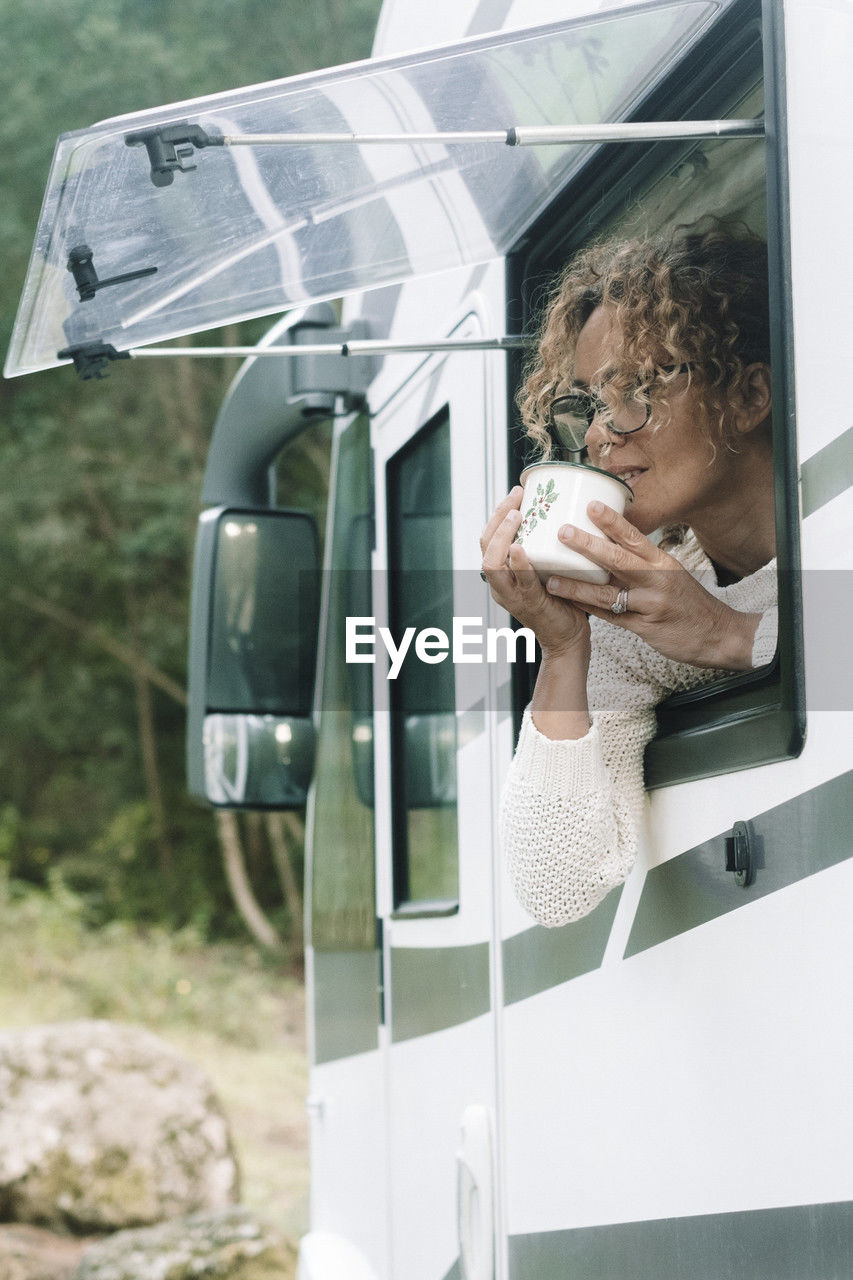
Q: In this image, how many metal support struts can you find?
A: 2